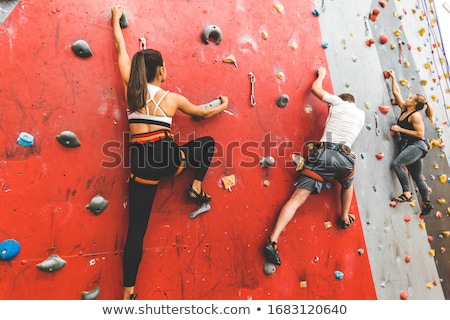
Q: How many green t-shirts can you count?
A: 0